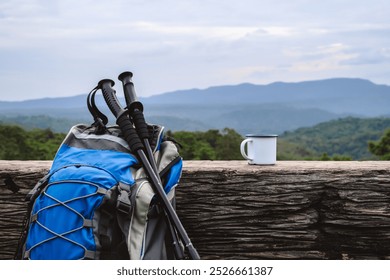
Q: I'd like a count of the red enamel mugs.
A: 0